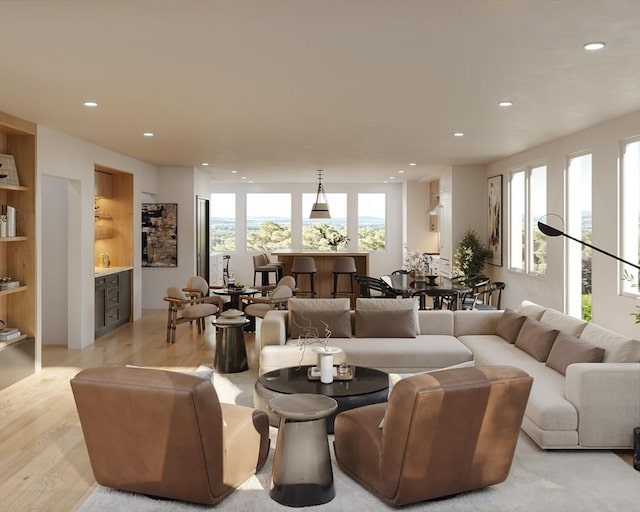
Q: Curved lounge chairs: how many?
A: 2